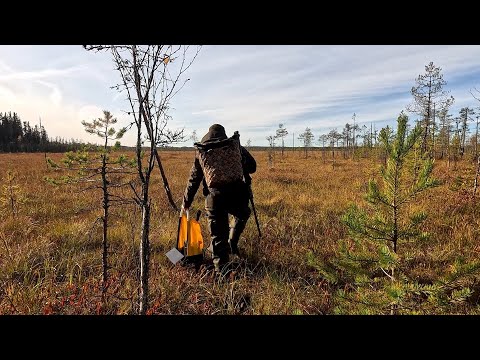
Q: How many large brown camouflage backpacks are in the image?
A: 1